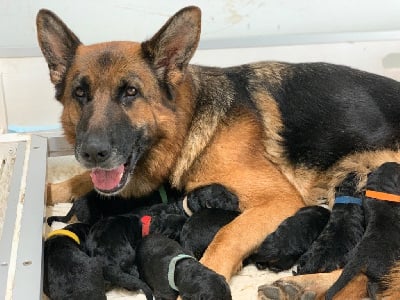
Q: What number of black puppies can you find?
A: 9